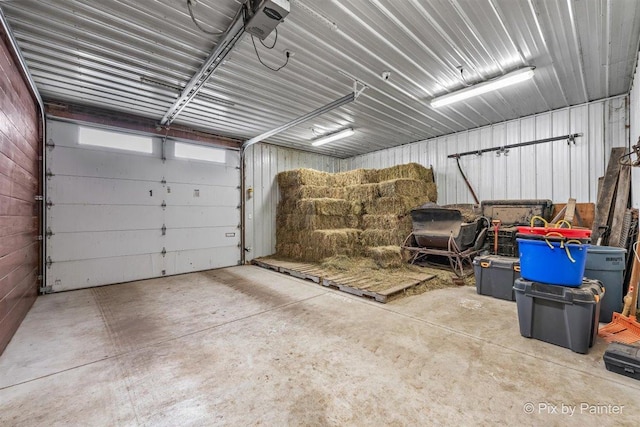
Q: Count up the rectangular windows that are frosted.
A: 2